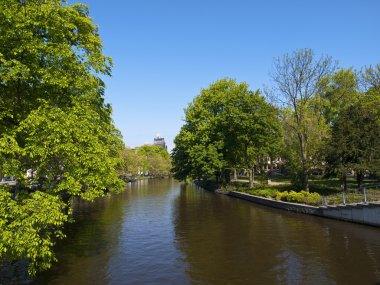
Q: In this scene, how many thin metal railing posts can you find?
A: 3